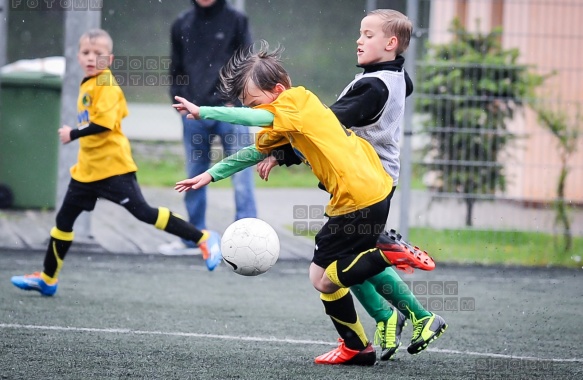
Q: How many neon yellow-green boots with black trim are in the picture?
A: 2